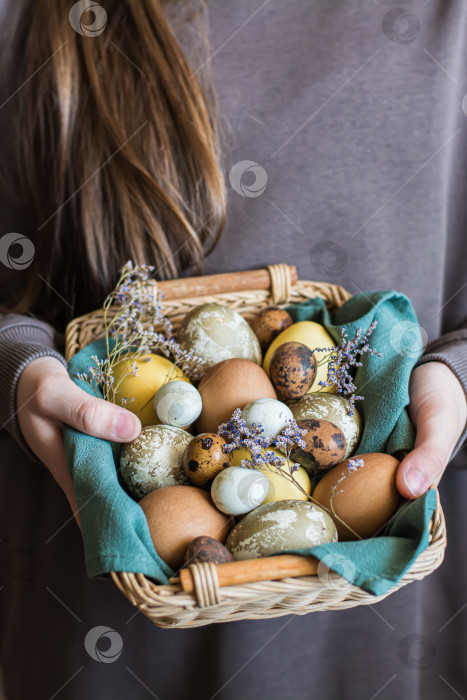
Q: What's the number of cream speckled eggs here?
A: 4